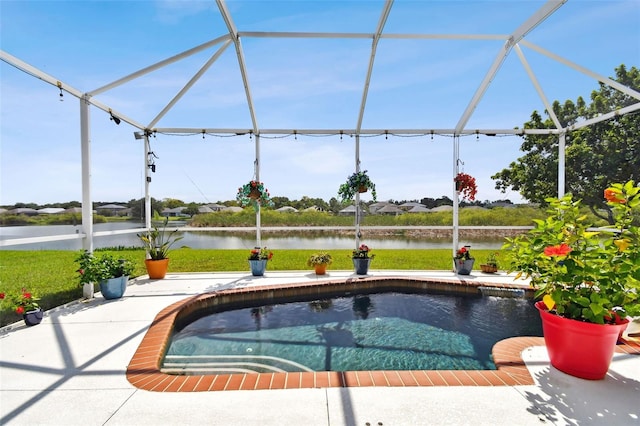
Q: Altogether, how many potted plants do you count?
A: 12